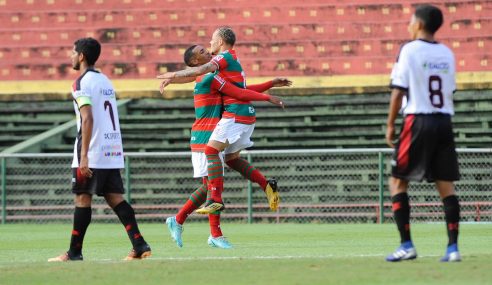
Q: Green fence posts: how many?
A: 4